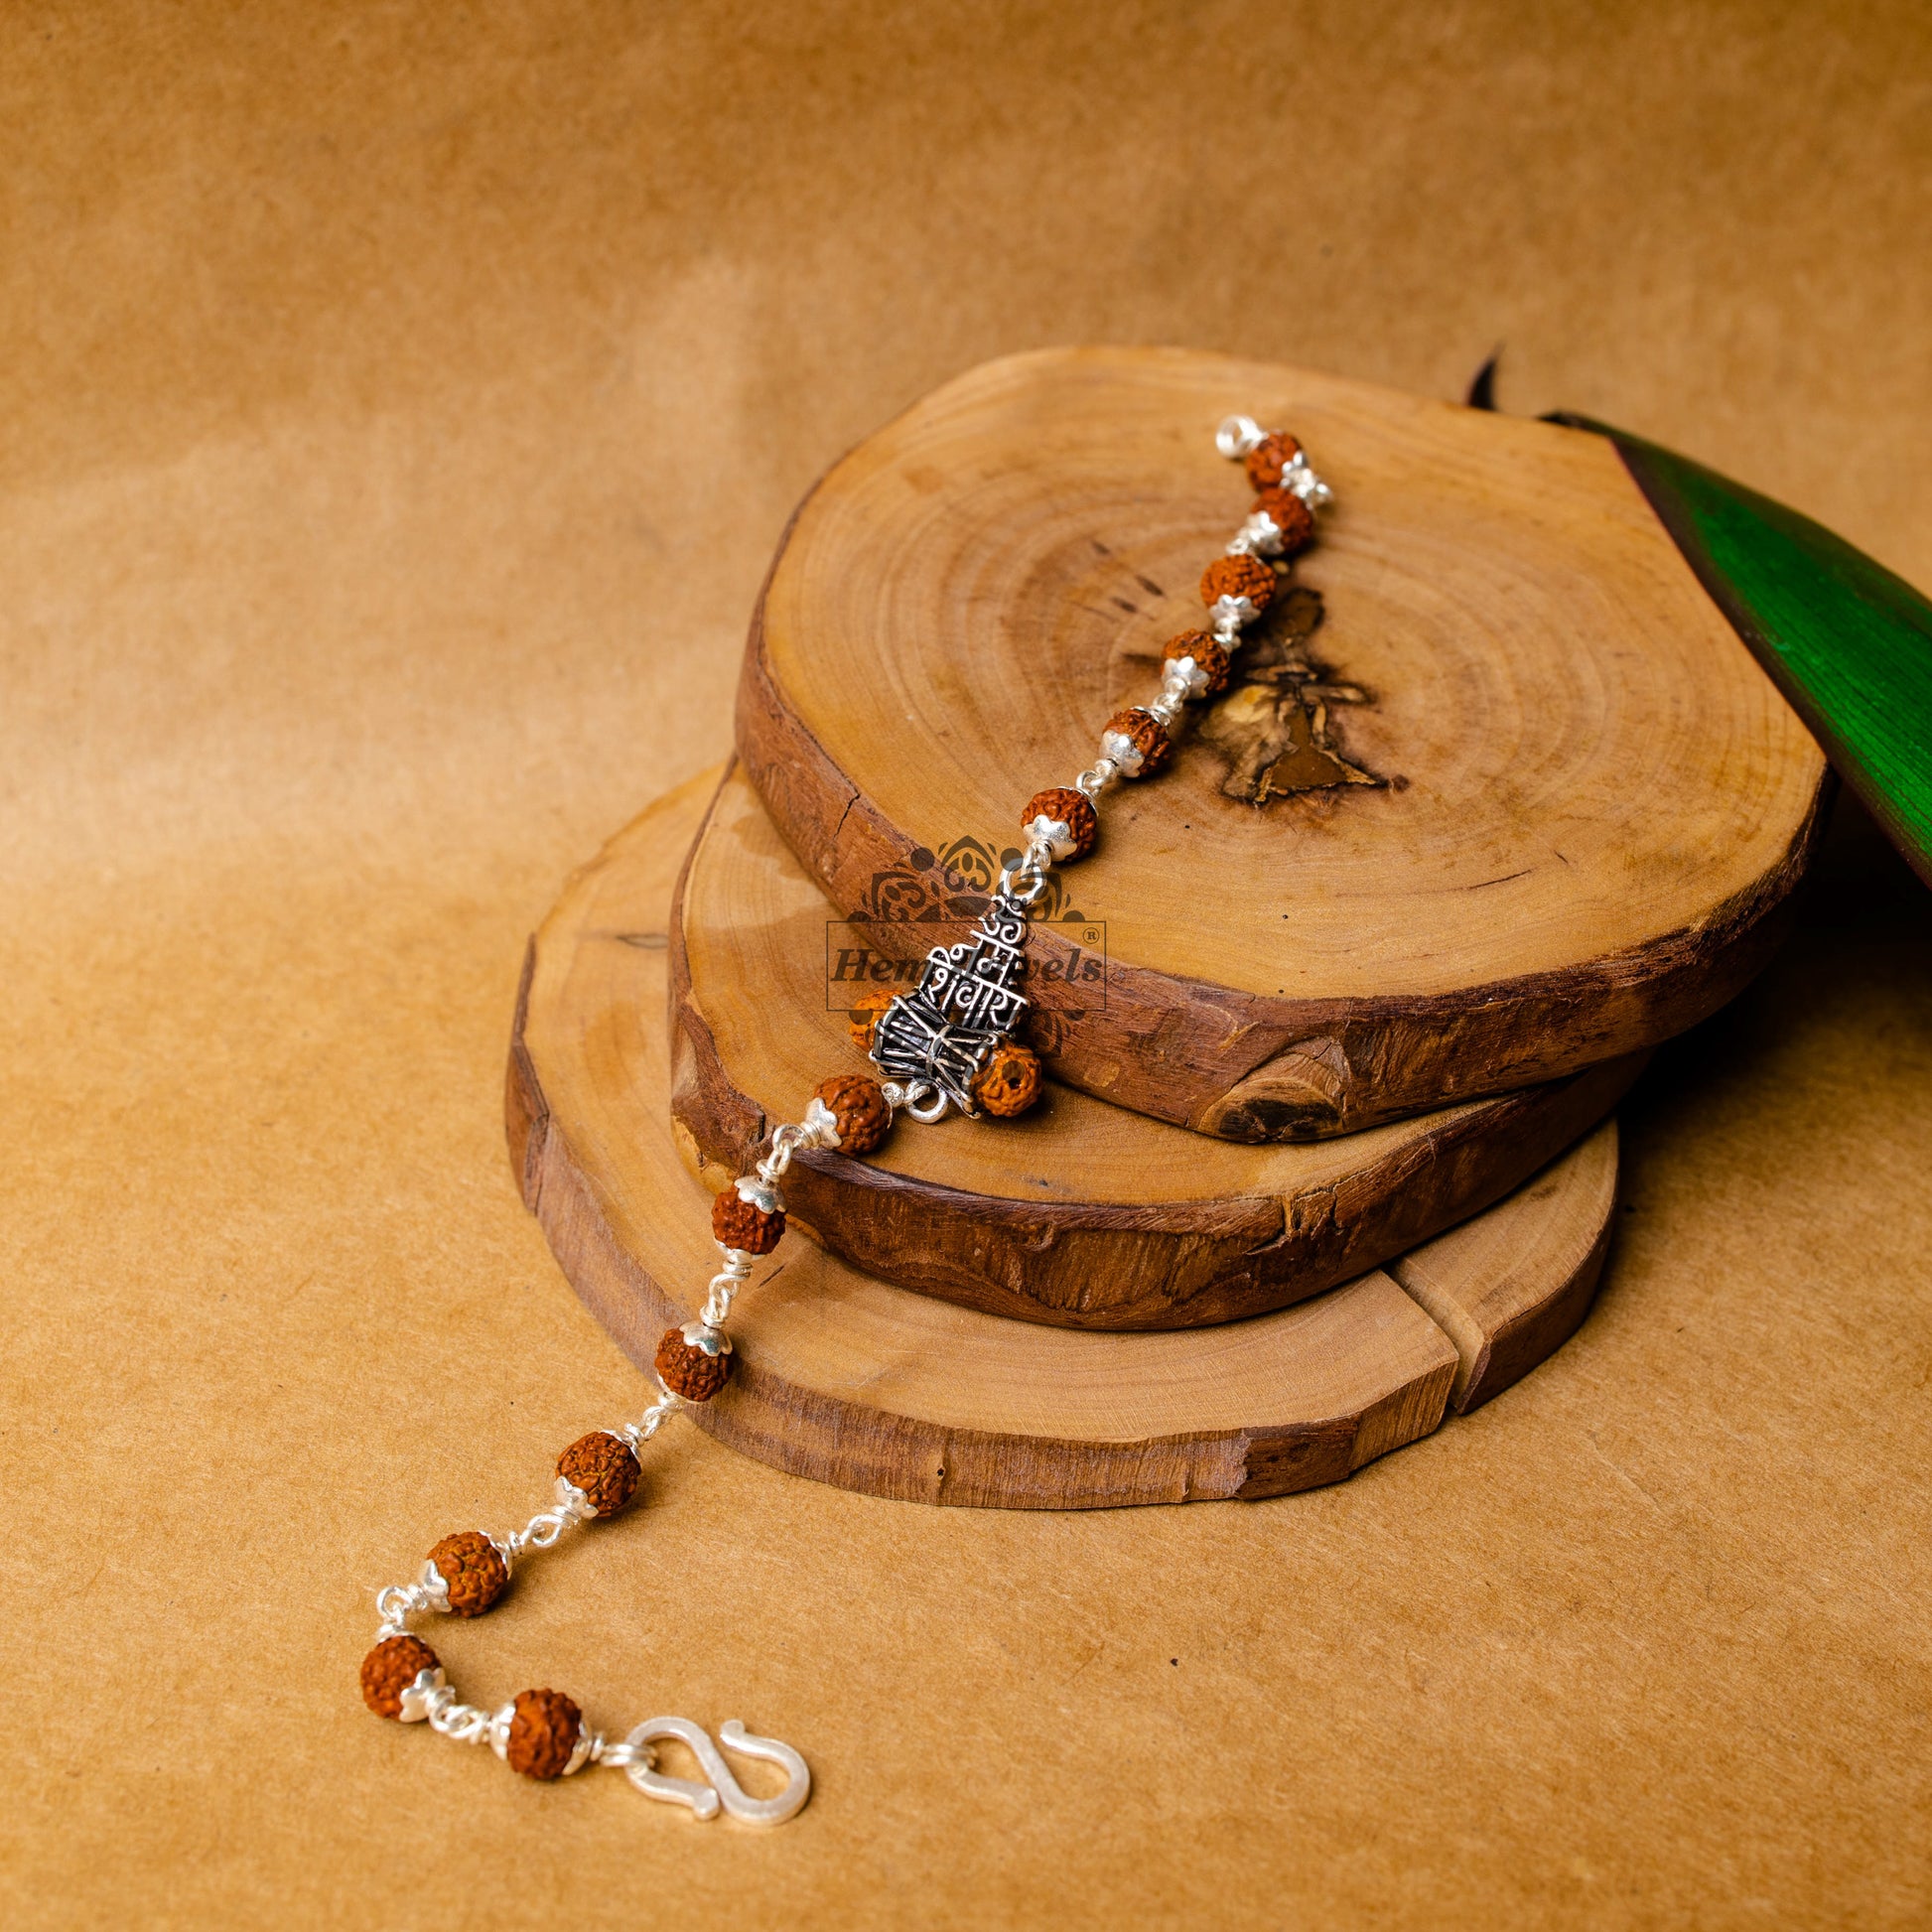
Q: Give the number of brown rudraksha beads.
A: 15